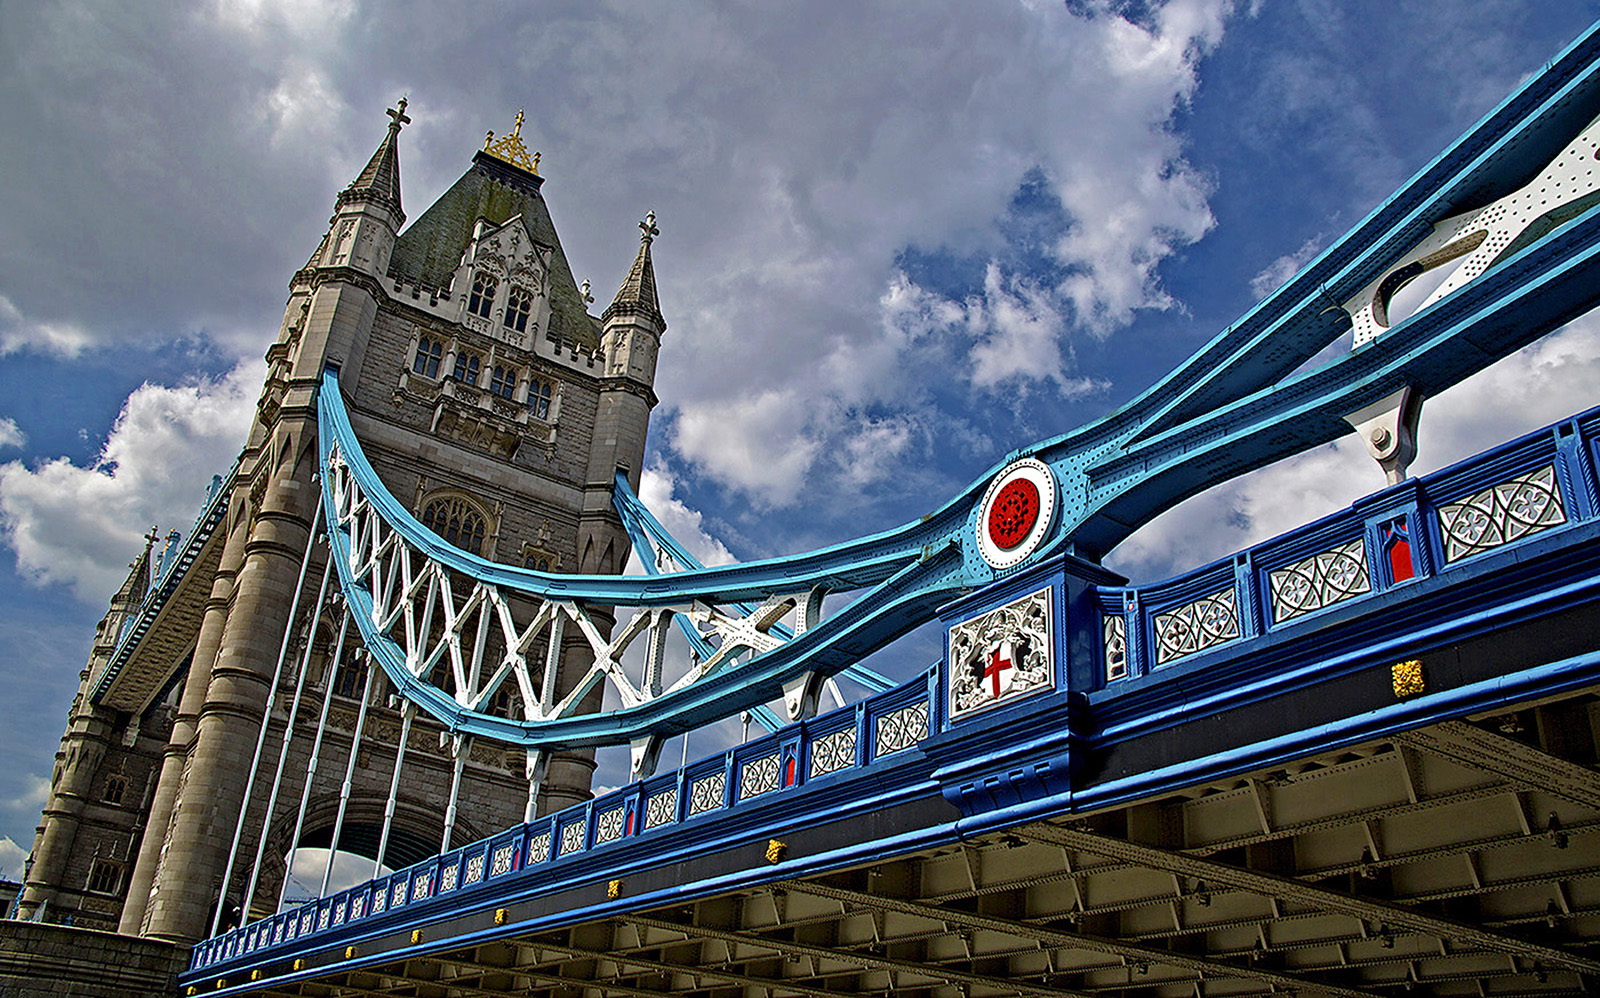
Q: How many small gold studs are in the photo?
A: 10